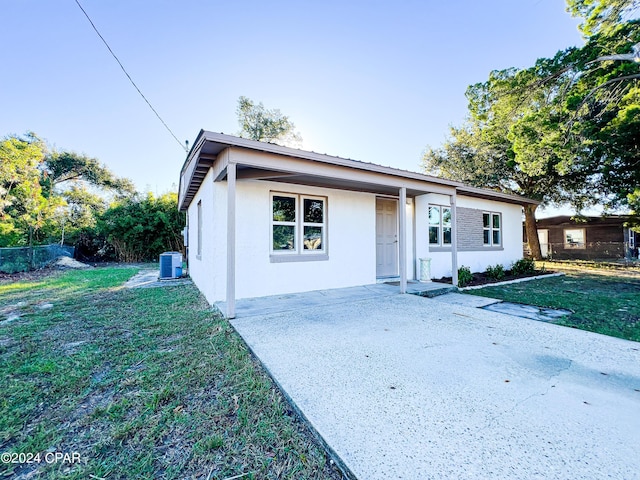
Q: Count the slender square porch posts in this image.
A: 3